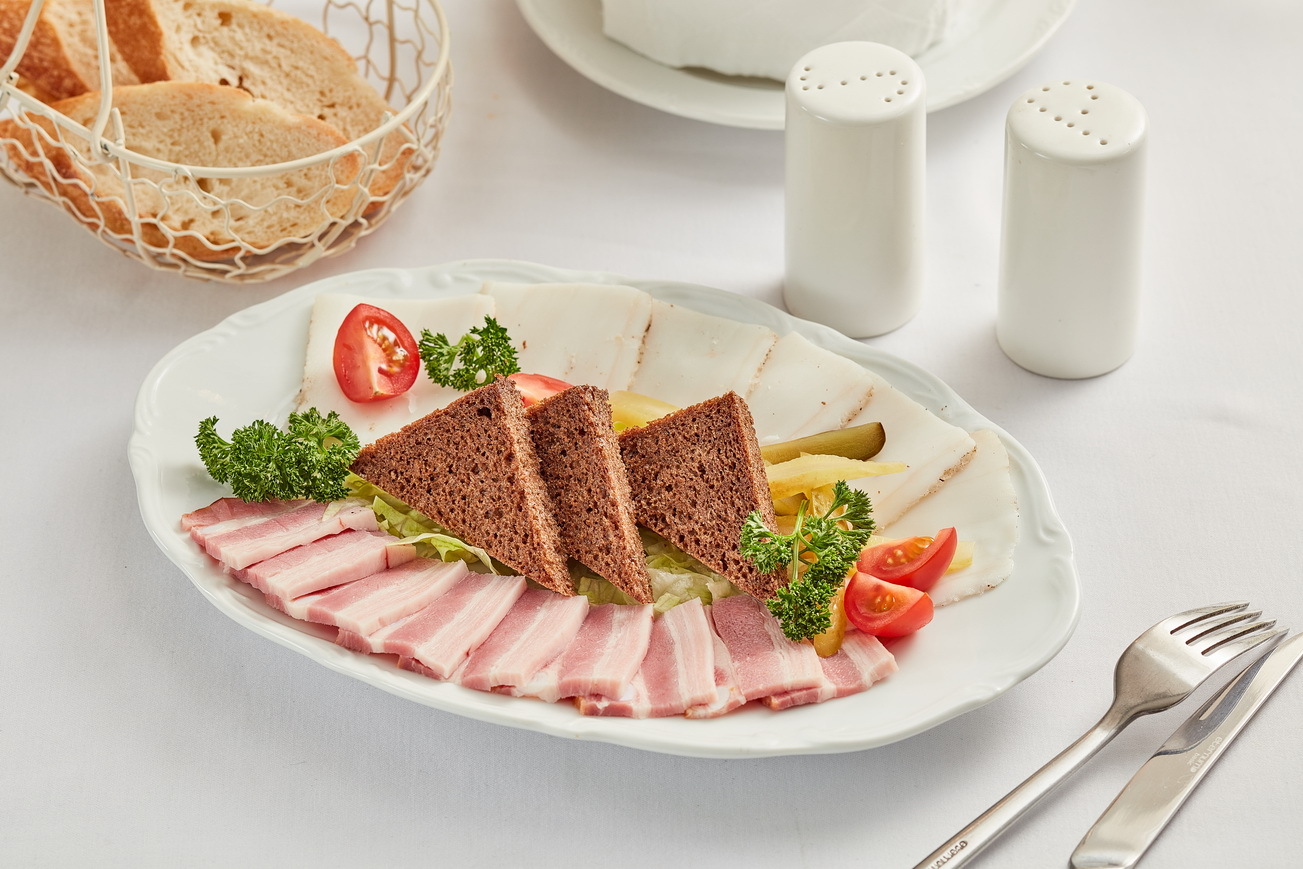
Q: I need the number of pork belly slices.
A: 9